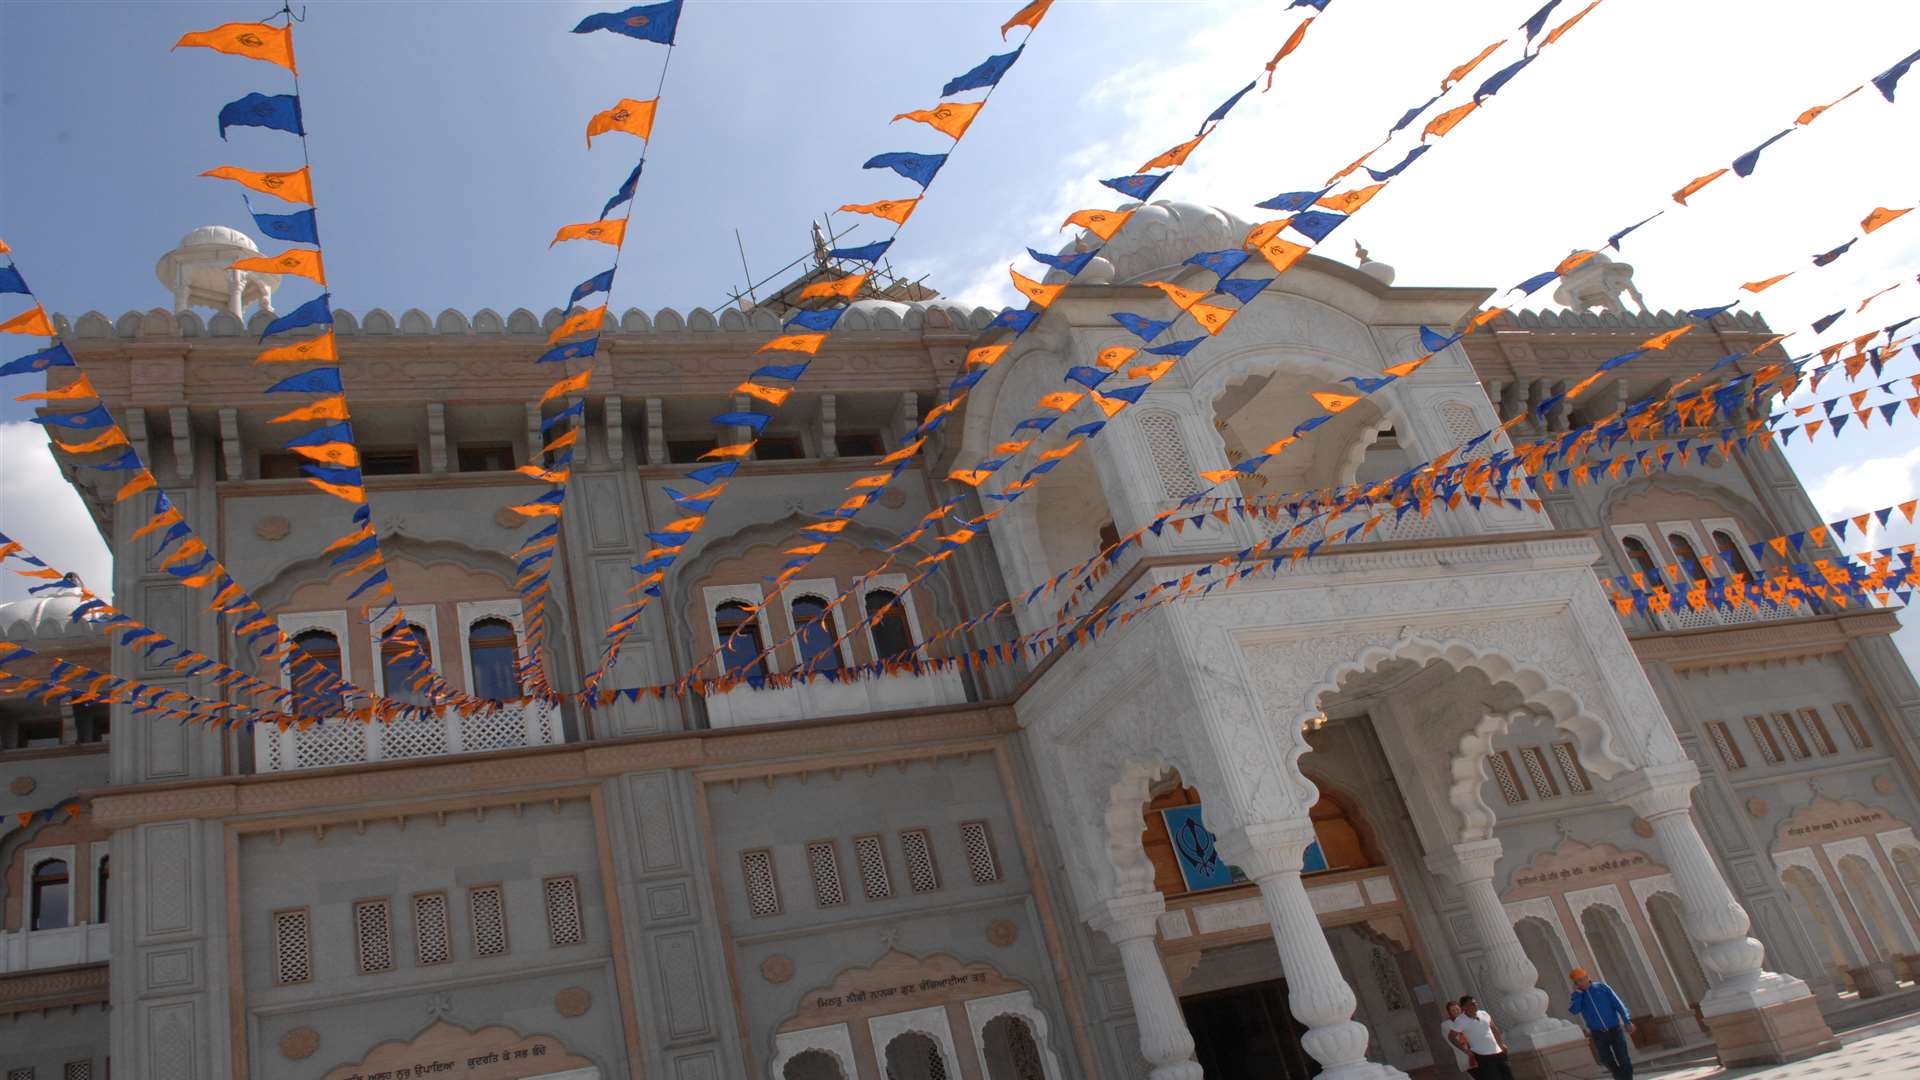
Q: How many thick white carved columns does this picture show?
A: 4